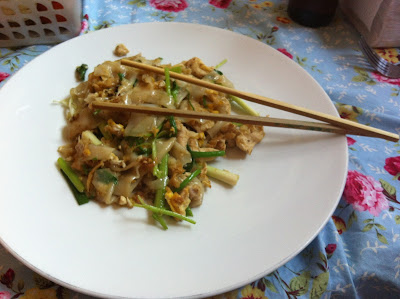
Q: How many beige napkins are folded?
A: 1